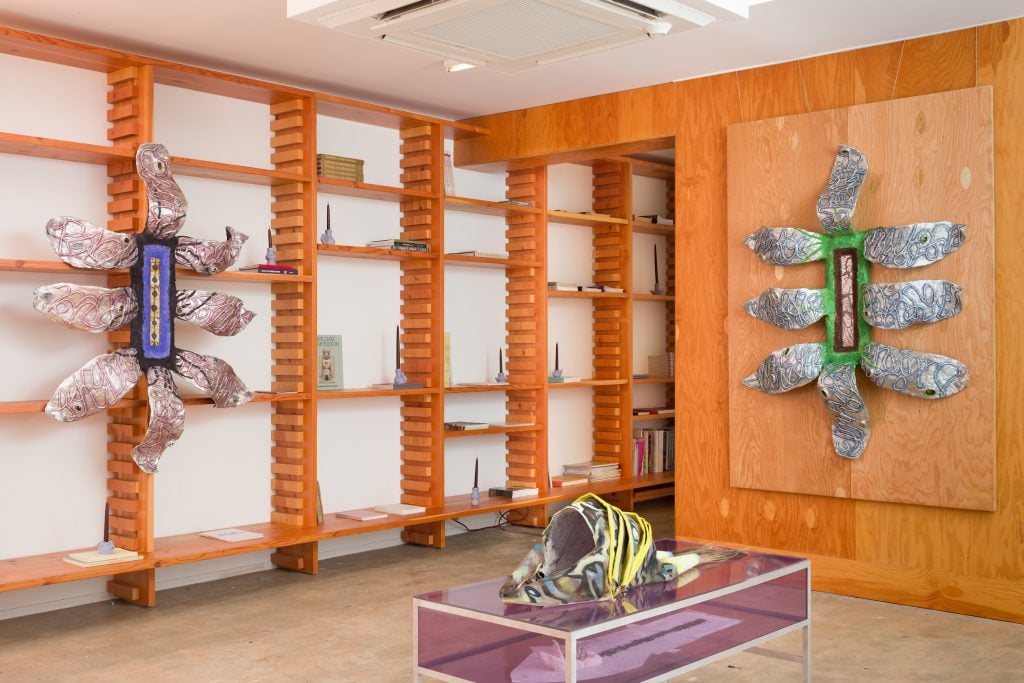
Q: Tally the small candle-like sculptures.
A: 8